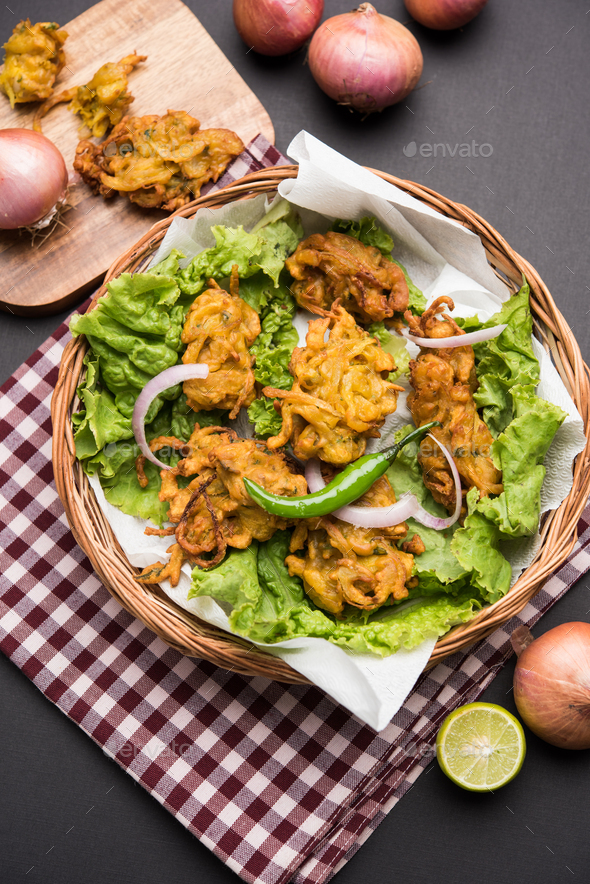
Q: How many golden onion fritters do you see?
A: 9